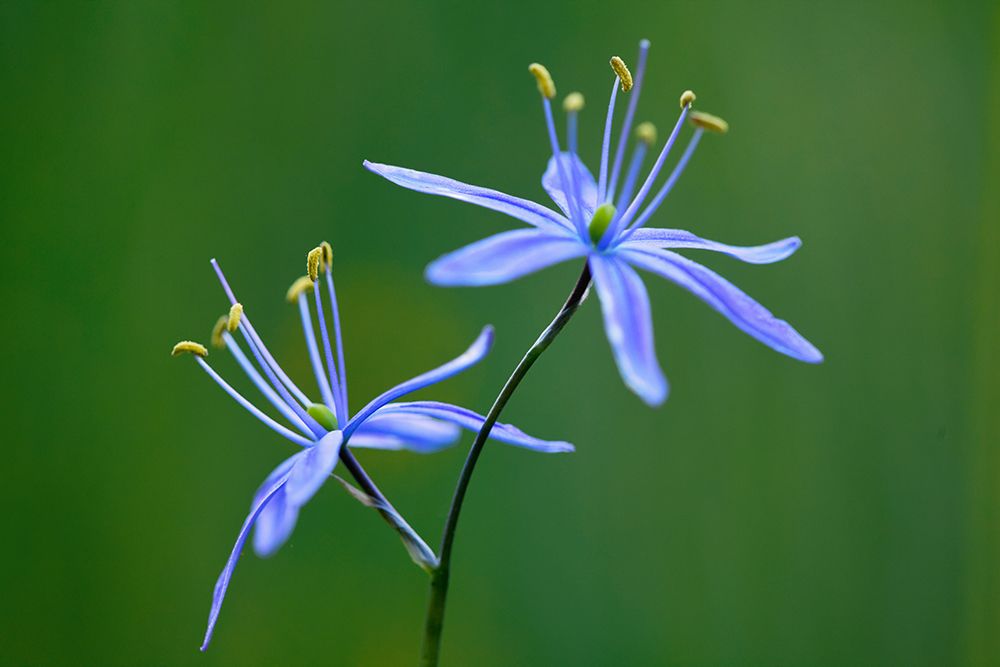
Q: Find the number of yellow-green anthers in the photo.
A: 12